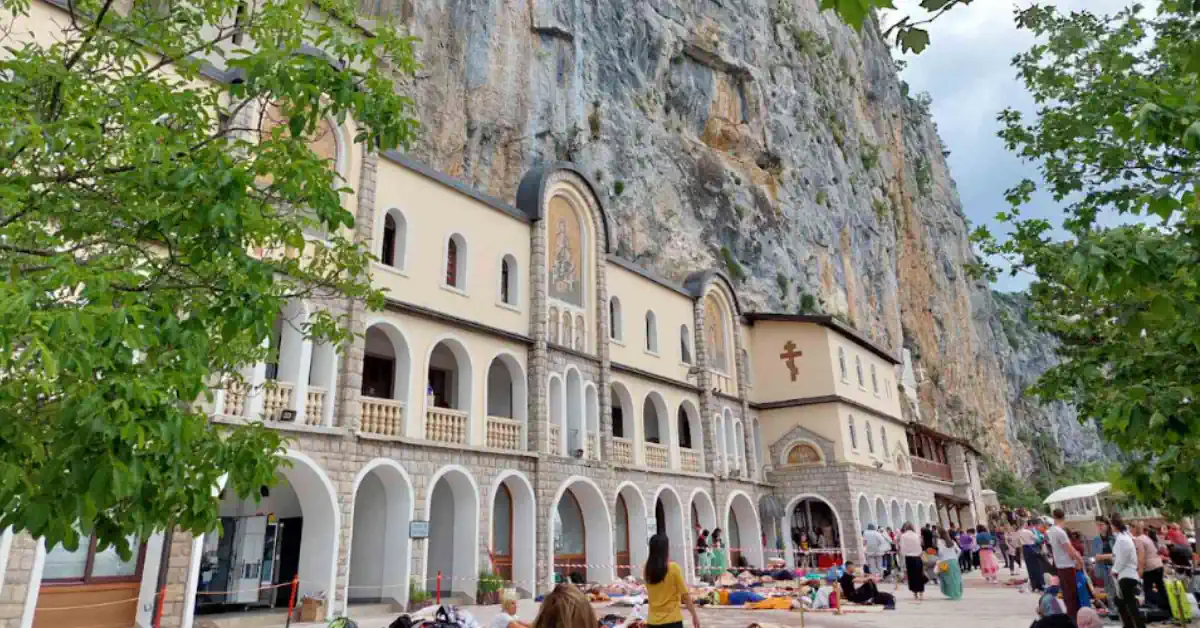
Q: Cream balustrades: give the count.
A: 11